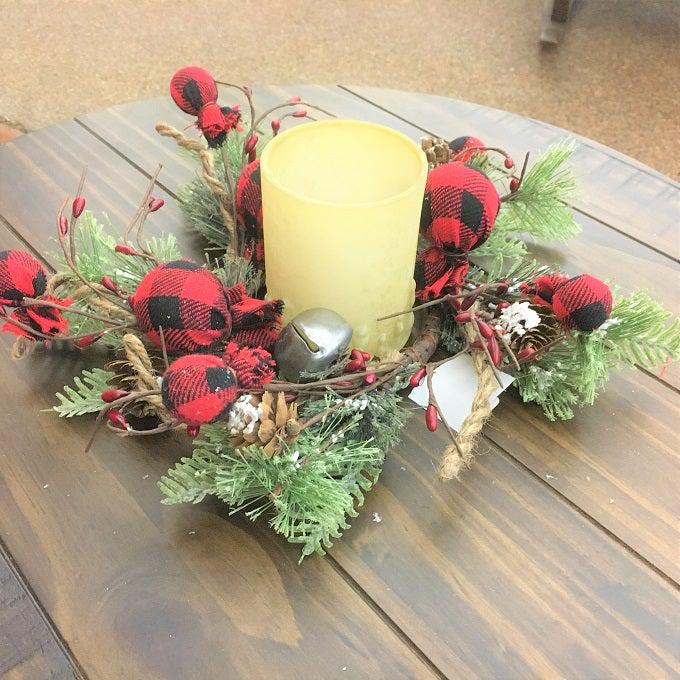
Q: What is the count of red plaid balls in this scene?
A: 8